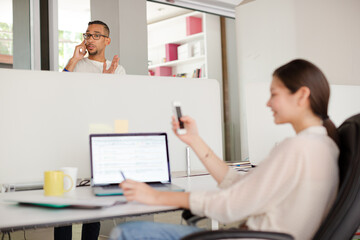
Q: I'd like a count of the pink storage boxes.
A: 3